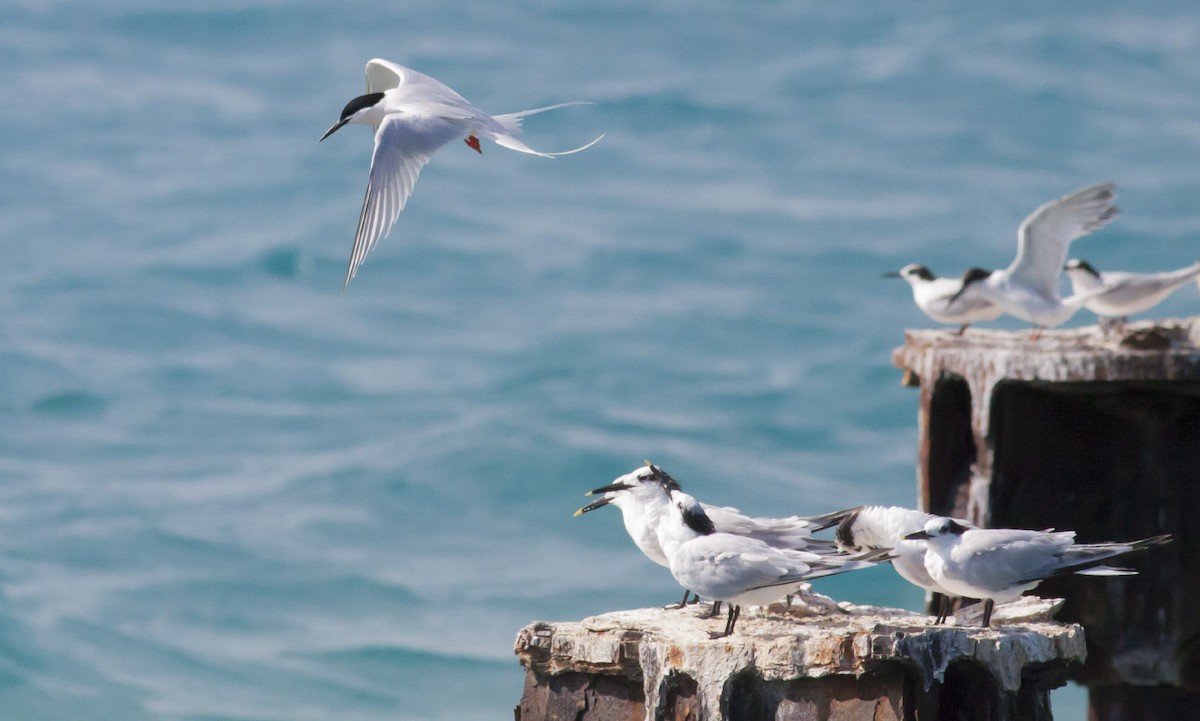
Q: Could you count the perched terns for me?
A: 8